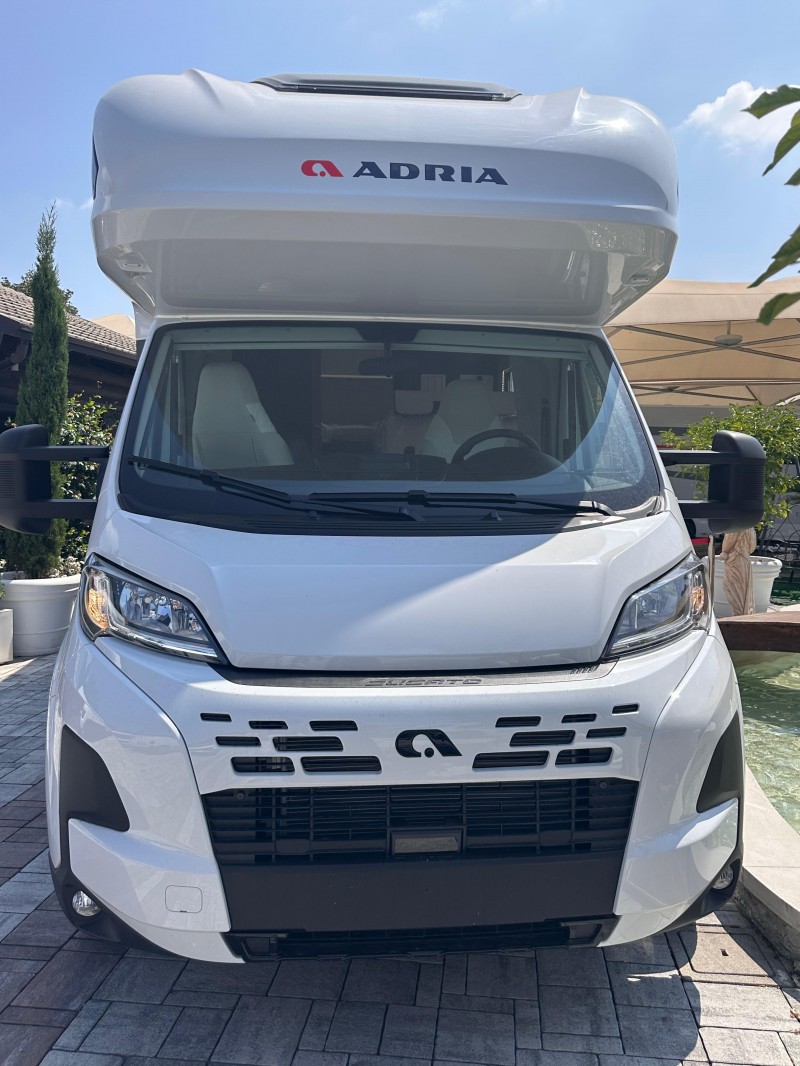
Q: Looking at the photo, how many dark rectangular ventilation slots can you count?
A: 14